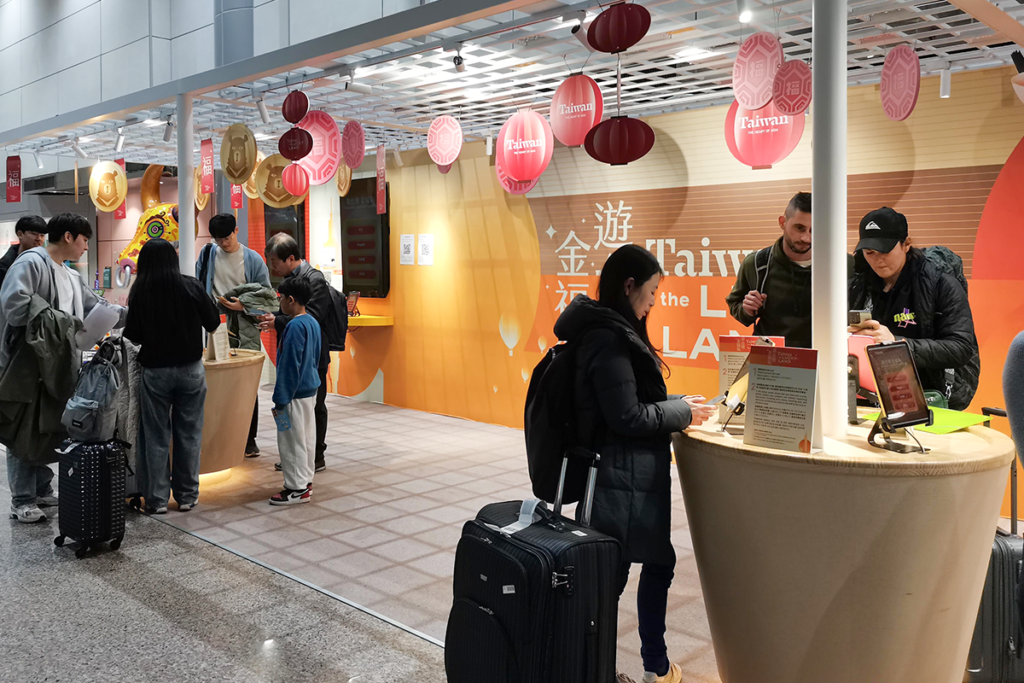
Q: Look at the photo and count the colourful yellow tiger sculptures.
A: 0